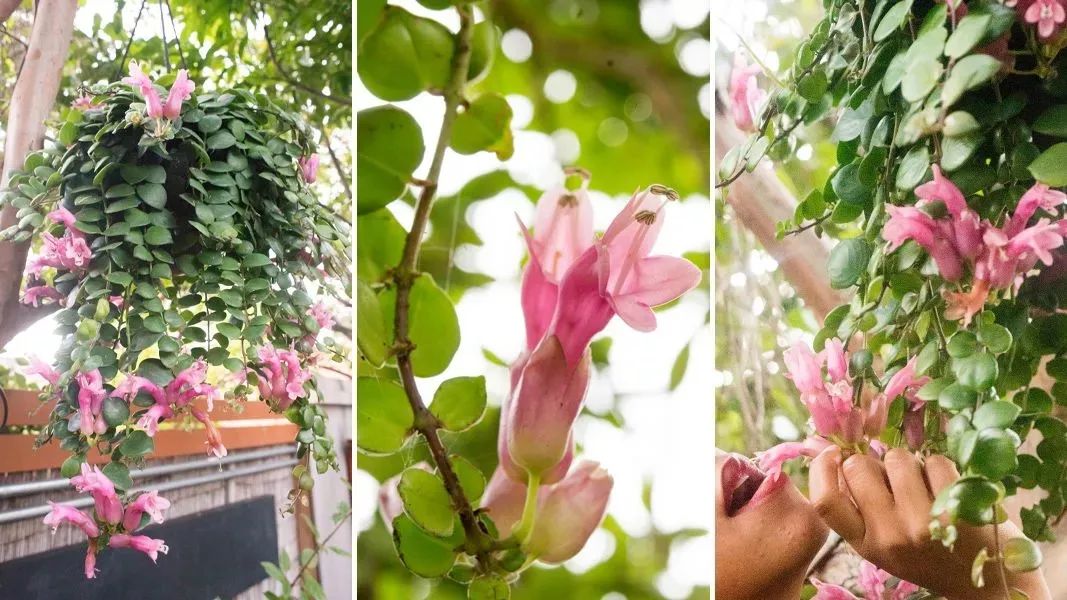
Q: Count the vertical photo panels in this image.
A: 3